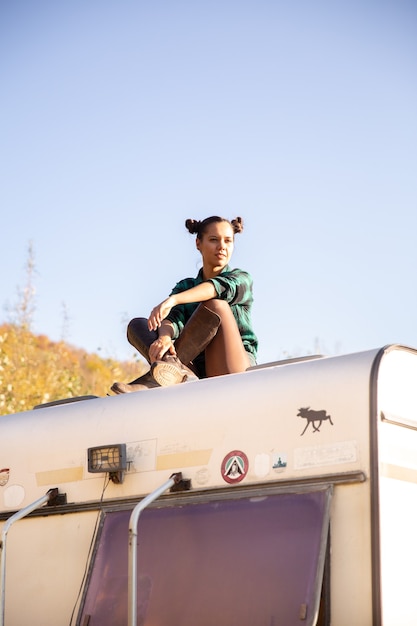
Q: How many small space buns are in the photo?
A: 2